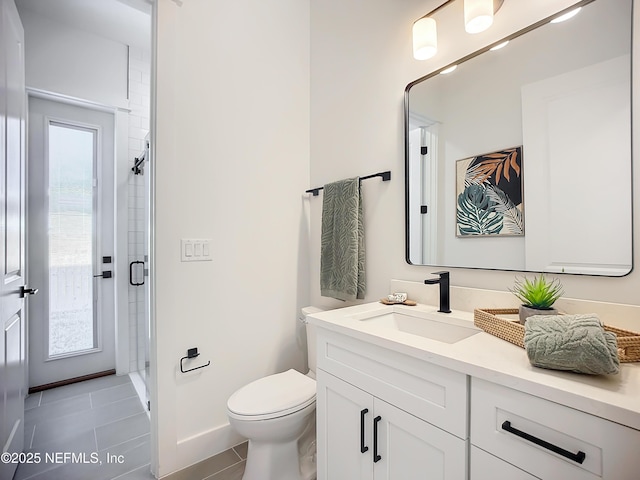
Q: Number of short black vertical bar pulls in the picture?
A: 2